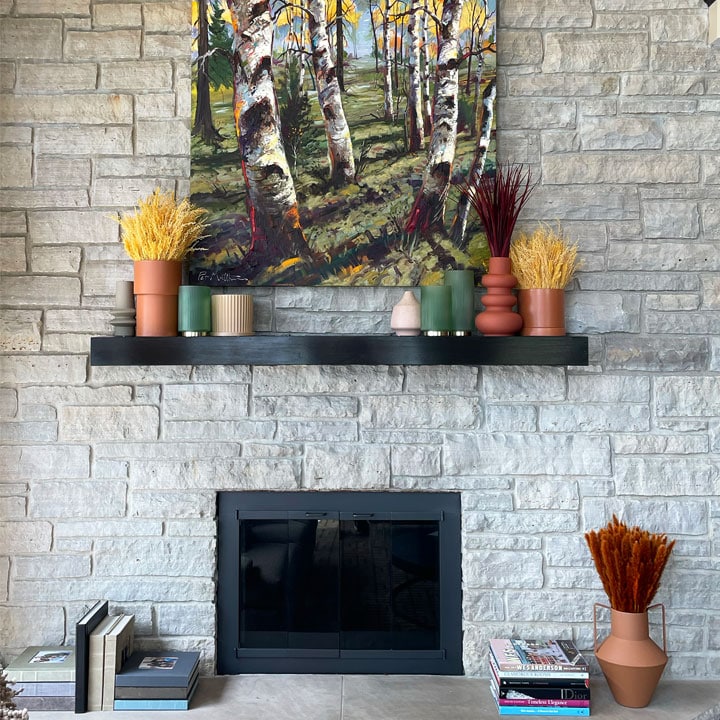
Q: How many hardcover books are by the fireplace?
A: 15